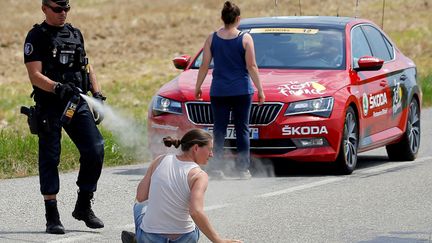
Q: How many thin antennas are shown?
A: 4